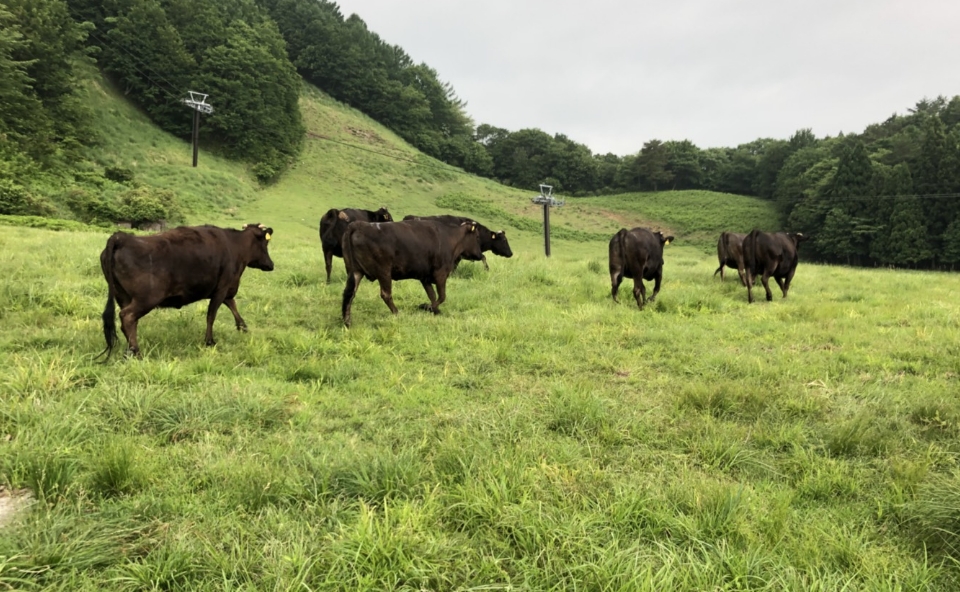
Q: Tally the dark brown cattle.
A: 7